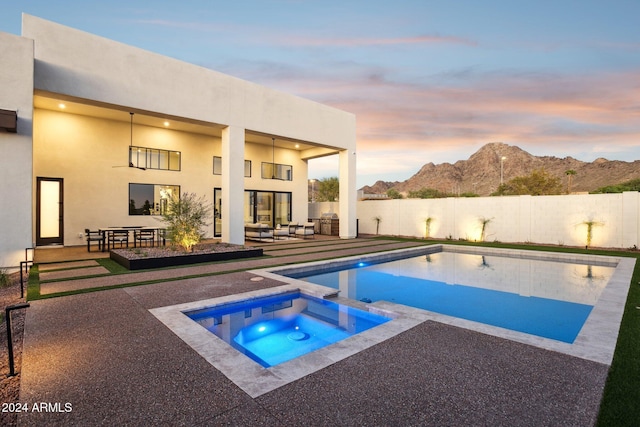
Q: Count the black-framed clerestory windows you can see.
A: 3